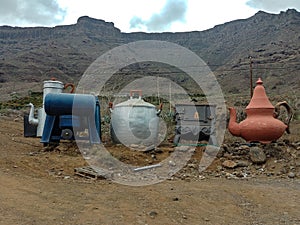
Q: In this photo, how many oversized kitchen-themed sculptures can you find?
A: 5